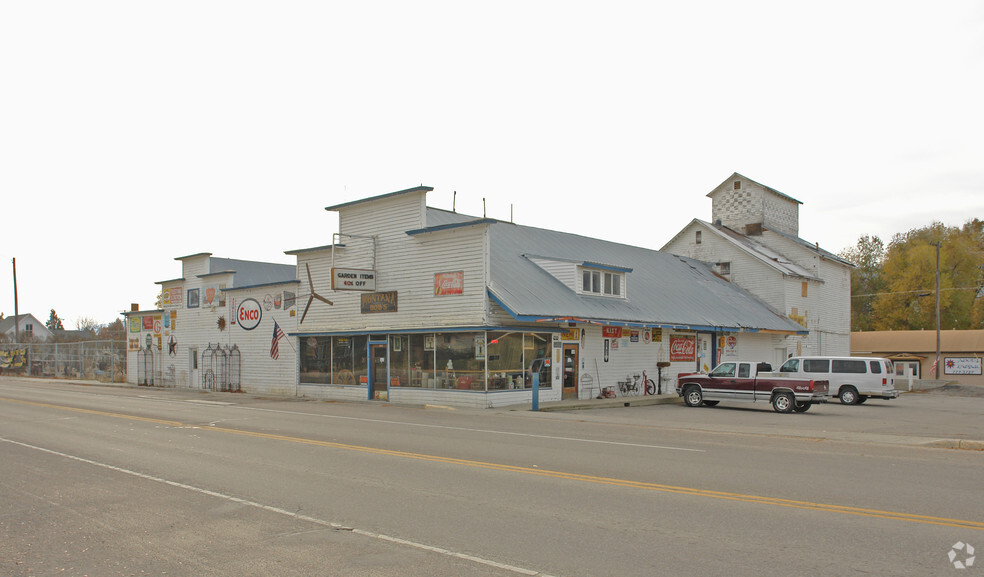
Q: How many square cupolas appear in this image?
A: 1